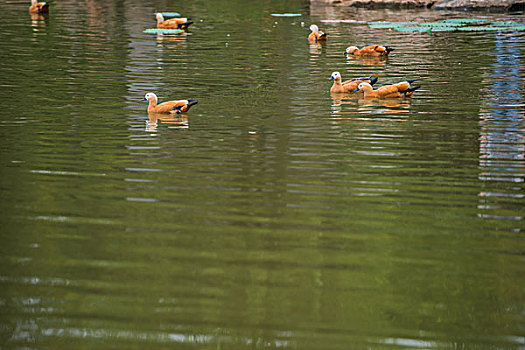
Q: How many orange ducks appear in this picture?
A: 7